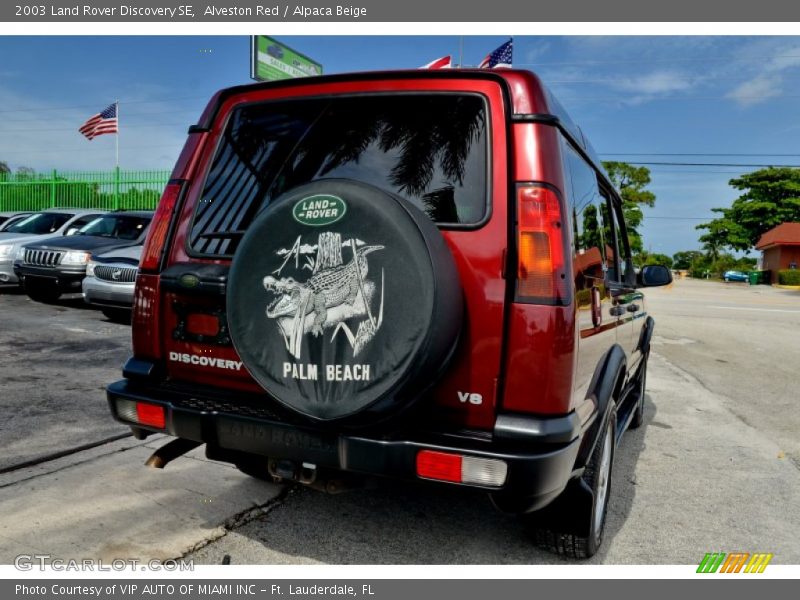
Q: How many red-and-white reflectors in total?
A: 2